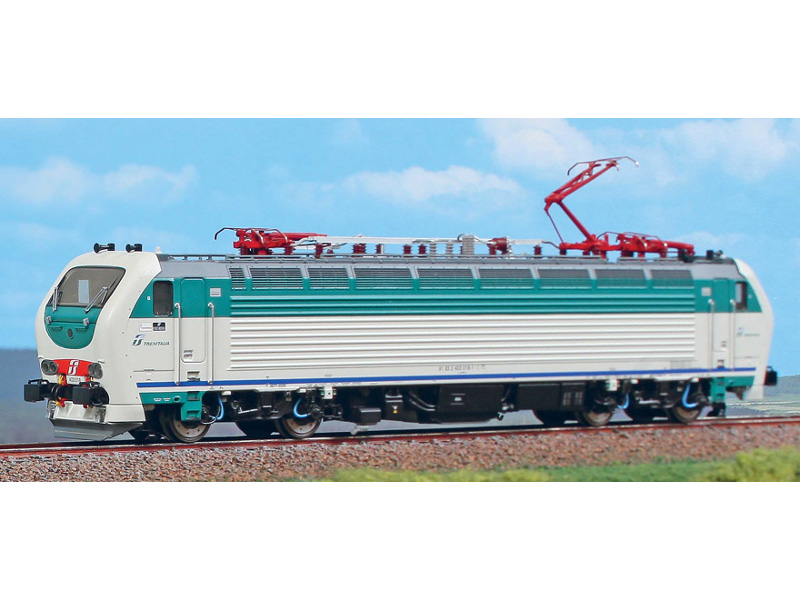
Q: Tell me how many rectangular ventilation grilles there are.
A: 9